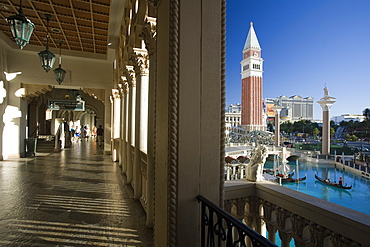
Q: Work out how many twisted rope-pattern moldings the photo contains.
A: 2